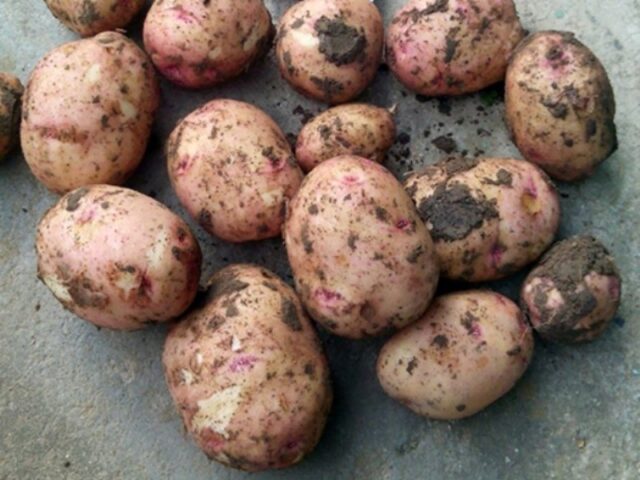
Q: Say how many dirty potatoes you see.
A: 15